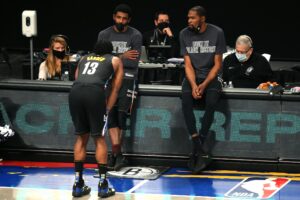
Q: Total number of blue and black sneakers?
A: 2